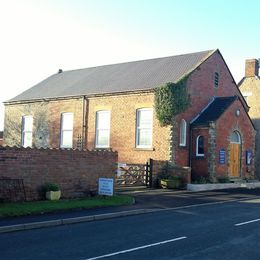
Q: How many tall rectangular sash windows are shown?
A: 4